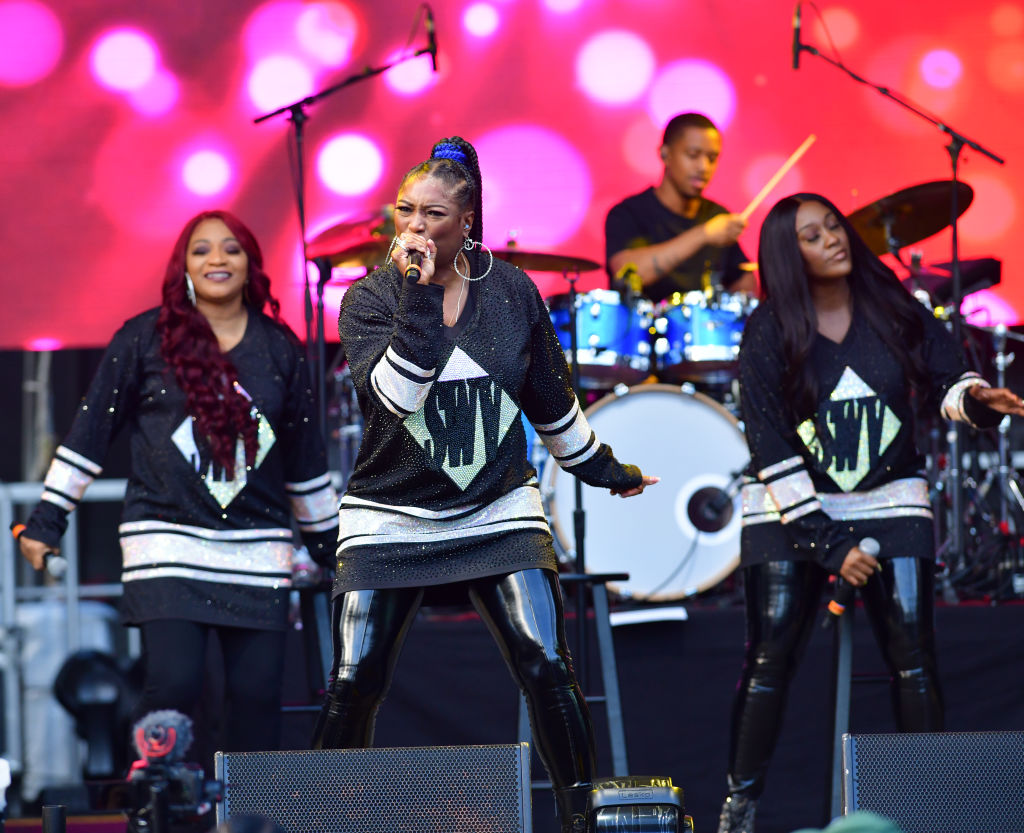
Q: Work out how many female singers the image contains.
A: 3